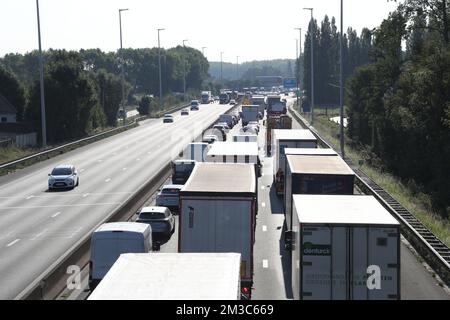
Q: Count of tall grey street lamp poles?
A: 11